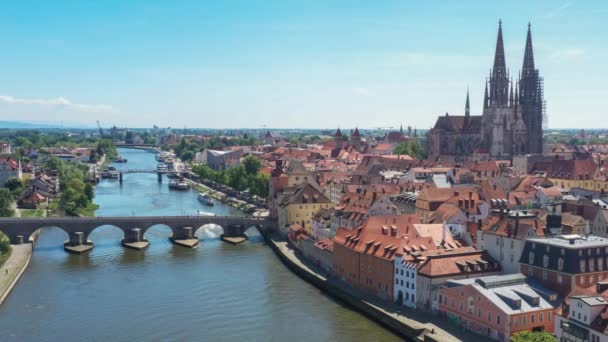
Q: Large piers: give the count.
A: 4